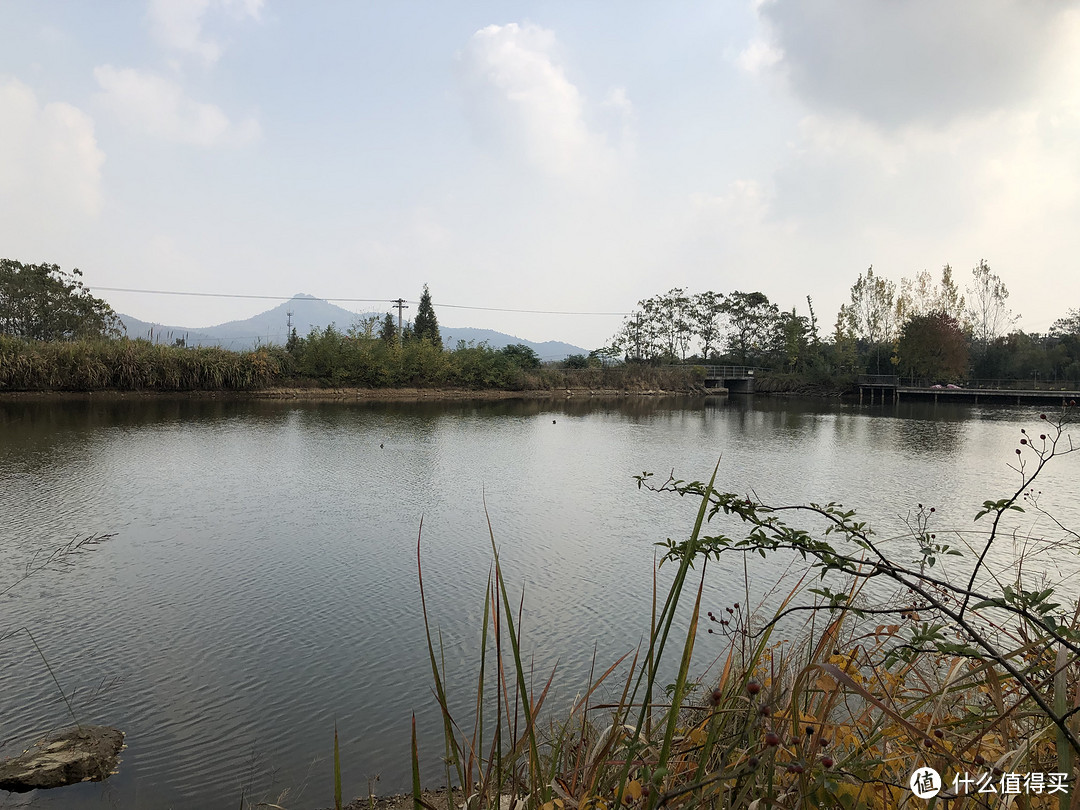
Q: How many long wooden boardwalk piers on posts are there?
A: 1